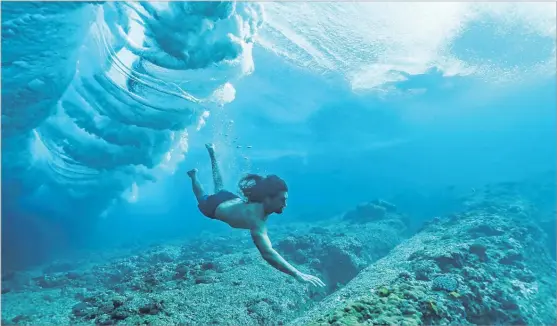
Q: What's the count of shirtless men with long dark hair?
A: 1